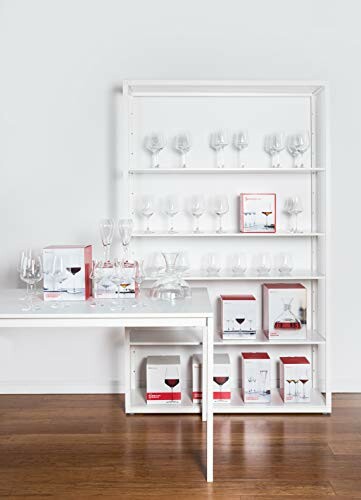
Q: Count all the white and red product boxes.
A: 9